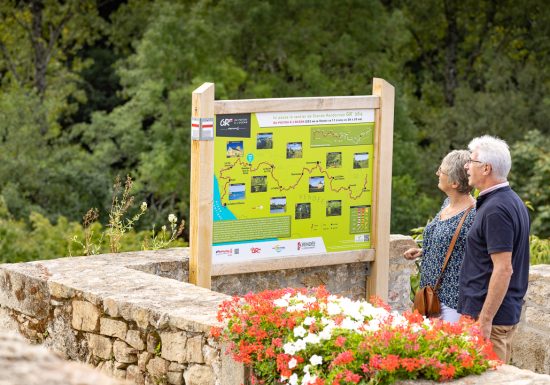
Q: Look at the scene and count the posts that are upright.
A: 2